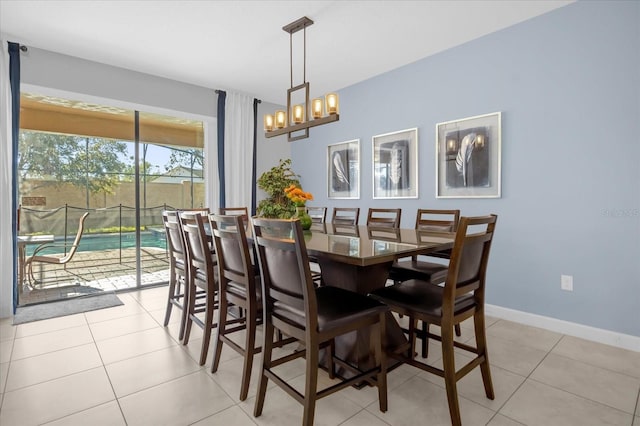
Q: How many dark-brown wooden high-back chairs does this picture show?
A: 11